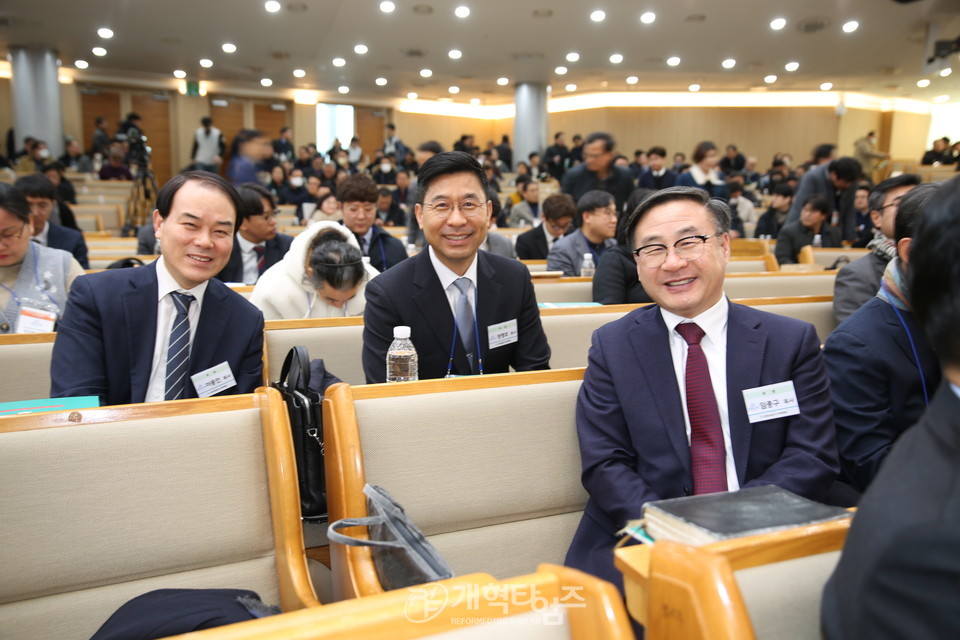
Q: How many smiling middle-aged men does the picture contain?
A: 3